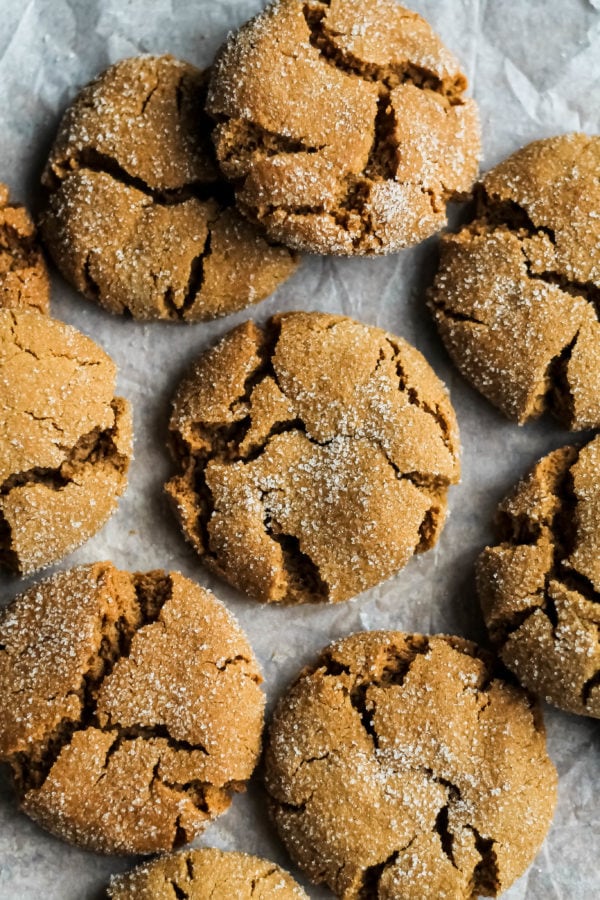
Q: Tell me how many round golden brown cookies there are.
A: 10